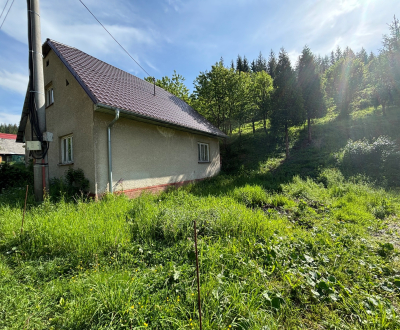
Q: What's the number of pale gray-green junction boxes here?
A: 2